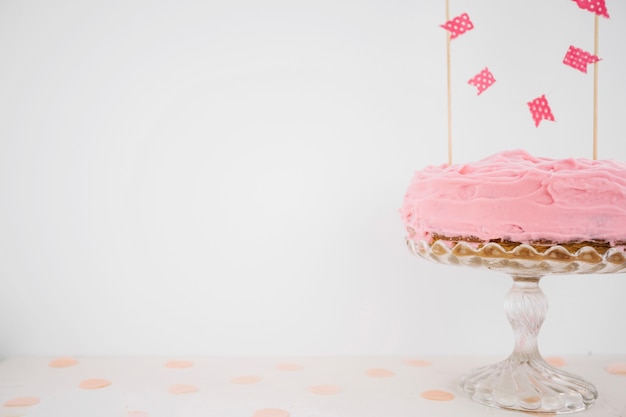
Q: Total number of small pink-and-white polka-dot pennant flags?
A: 5